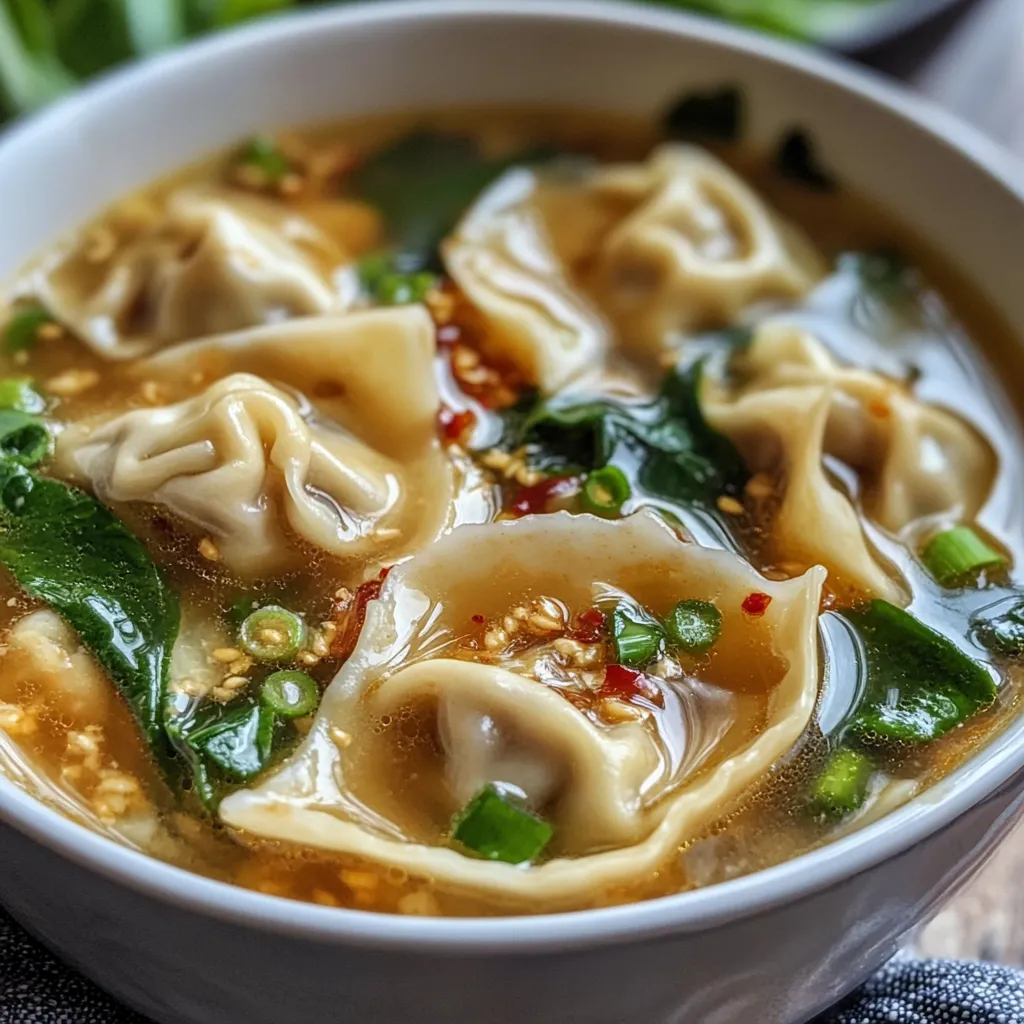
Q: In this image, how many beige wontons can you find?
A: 5